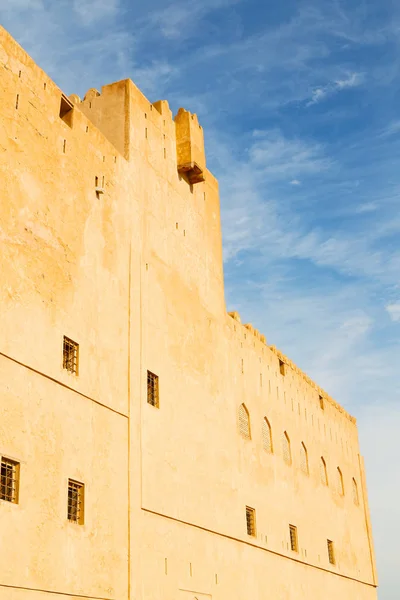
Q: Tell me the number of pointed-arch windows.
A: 7